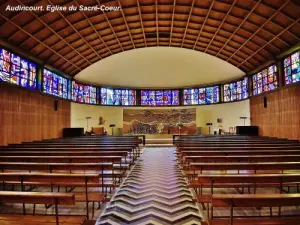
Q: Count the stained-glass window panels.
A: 9